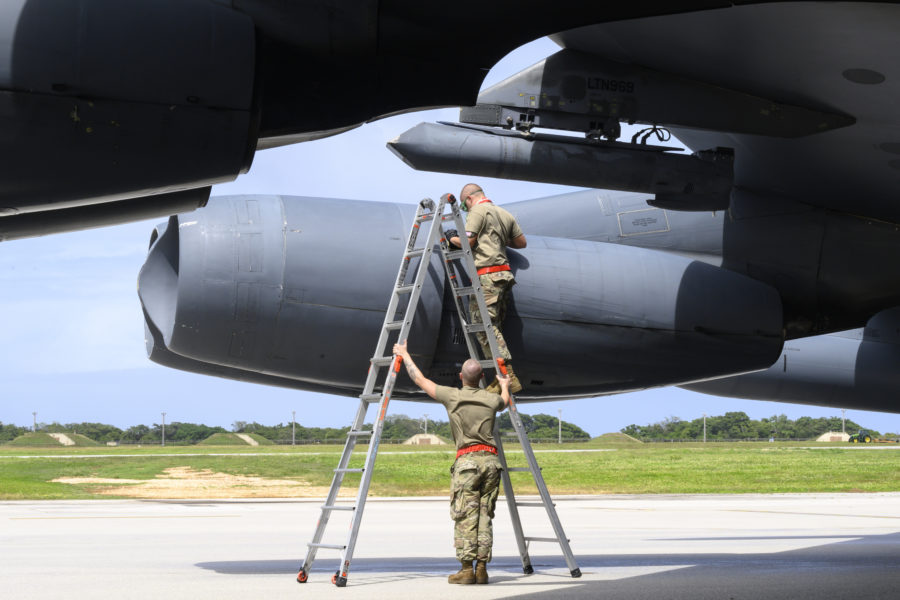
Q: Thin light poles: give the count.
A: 7